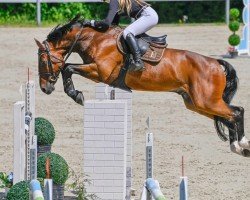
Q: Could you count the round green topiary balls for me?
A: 6